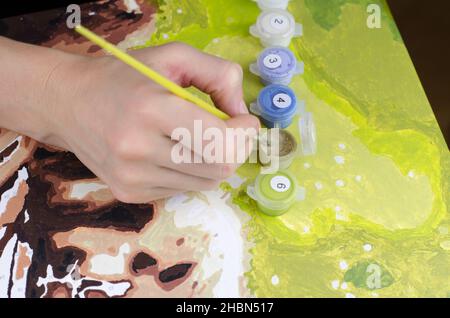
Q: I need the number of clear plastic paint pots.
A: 6